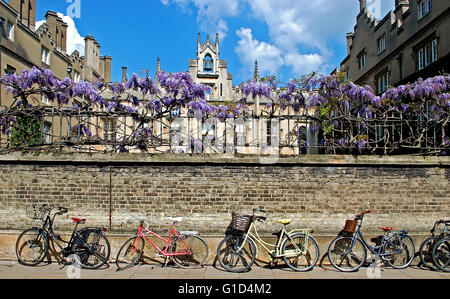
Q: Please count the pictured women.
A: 0